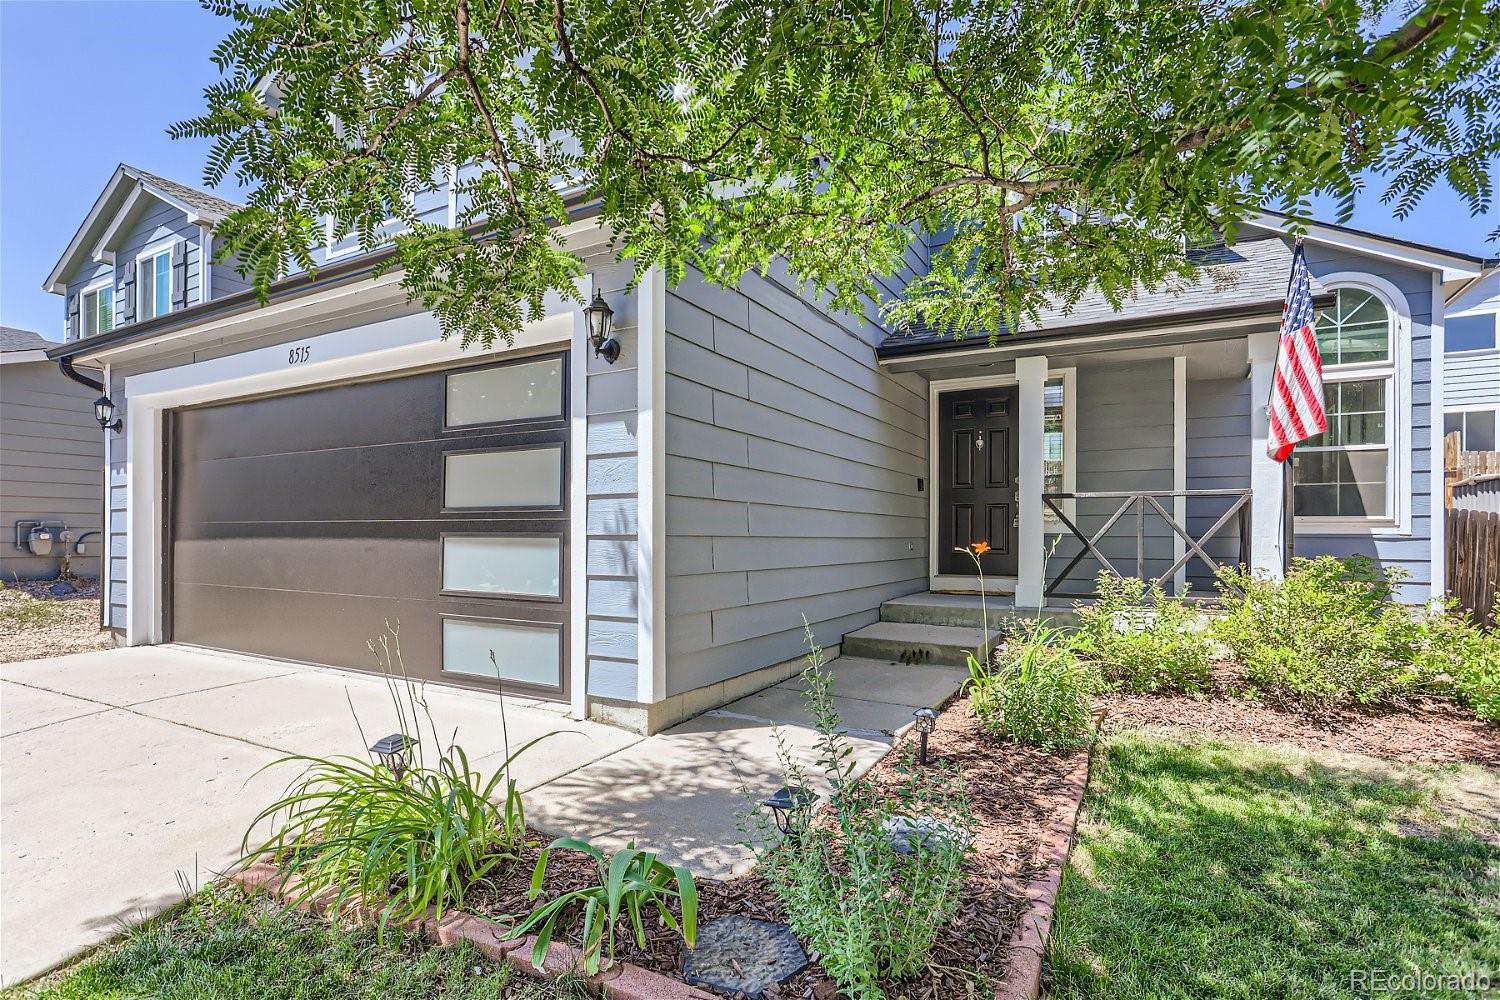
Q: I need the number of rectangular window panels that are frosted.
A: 4